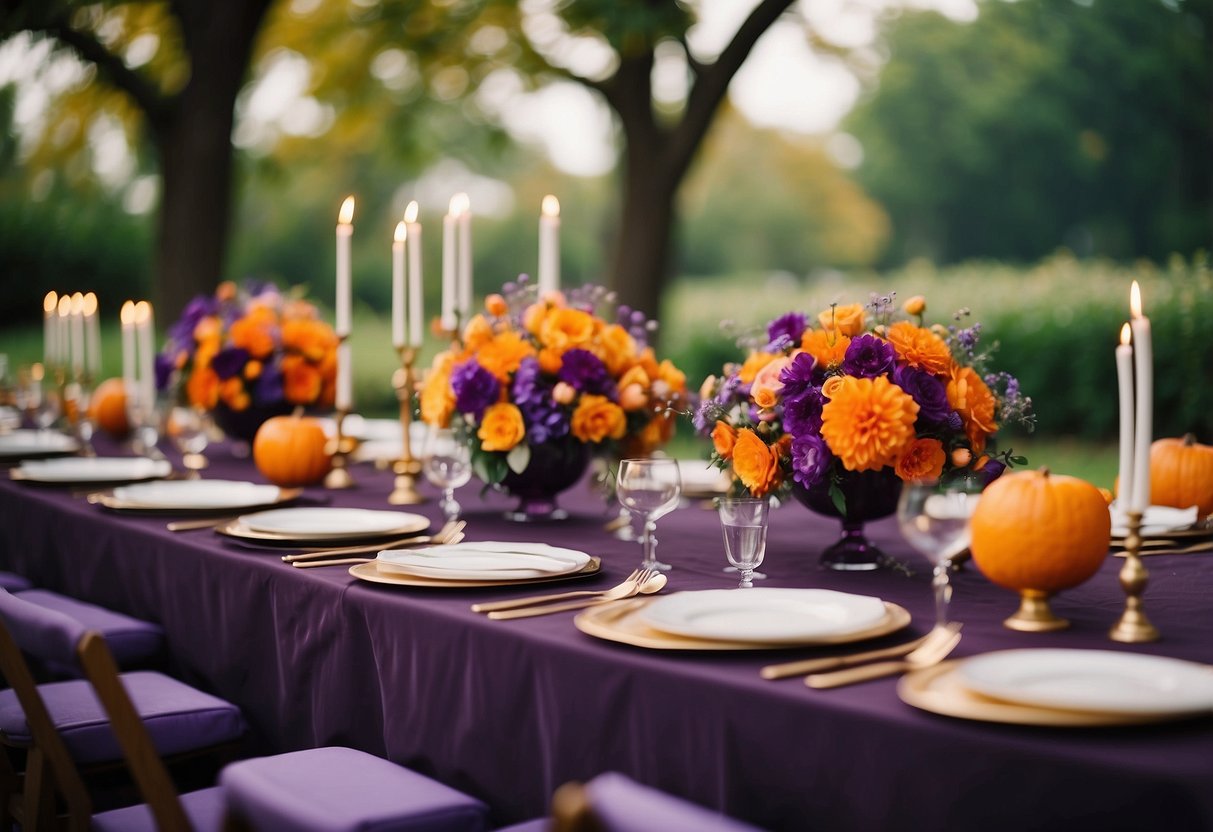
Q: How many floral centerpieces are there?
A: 3